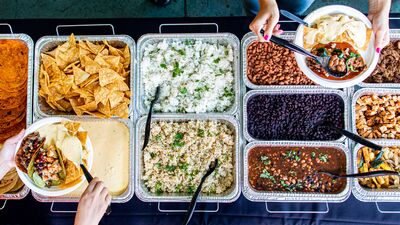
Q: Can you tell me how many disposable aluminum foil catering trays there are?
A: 11